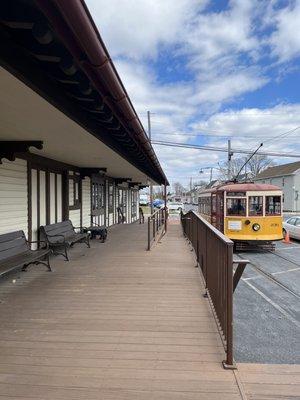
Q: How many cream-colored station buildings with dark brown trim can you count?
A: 1